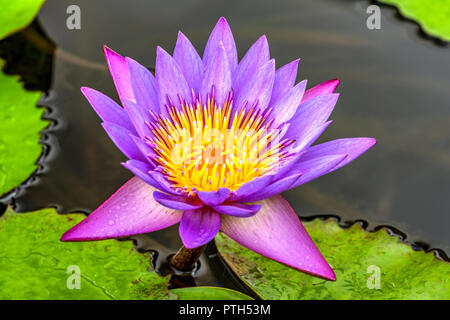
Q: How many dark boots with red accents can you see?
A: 0